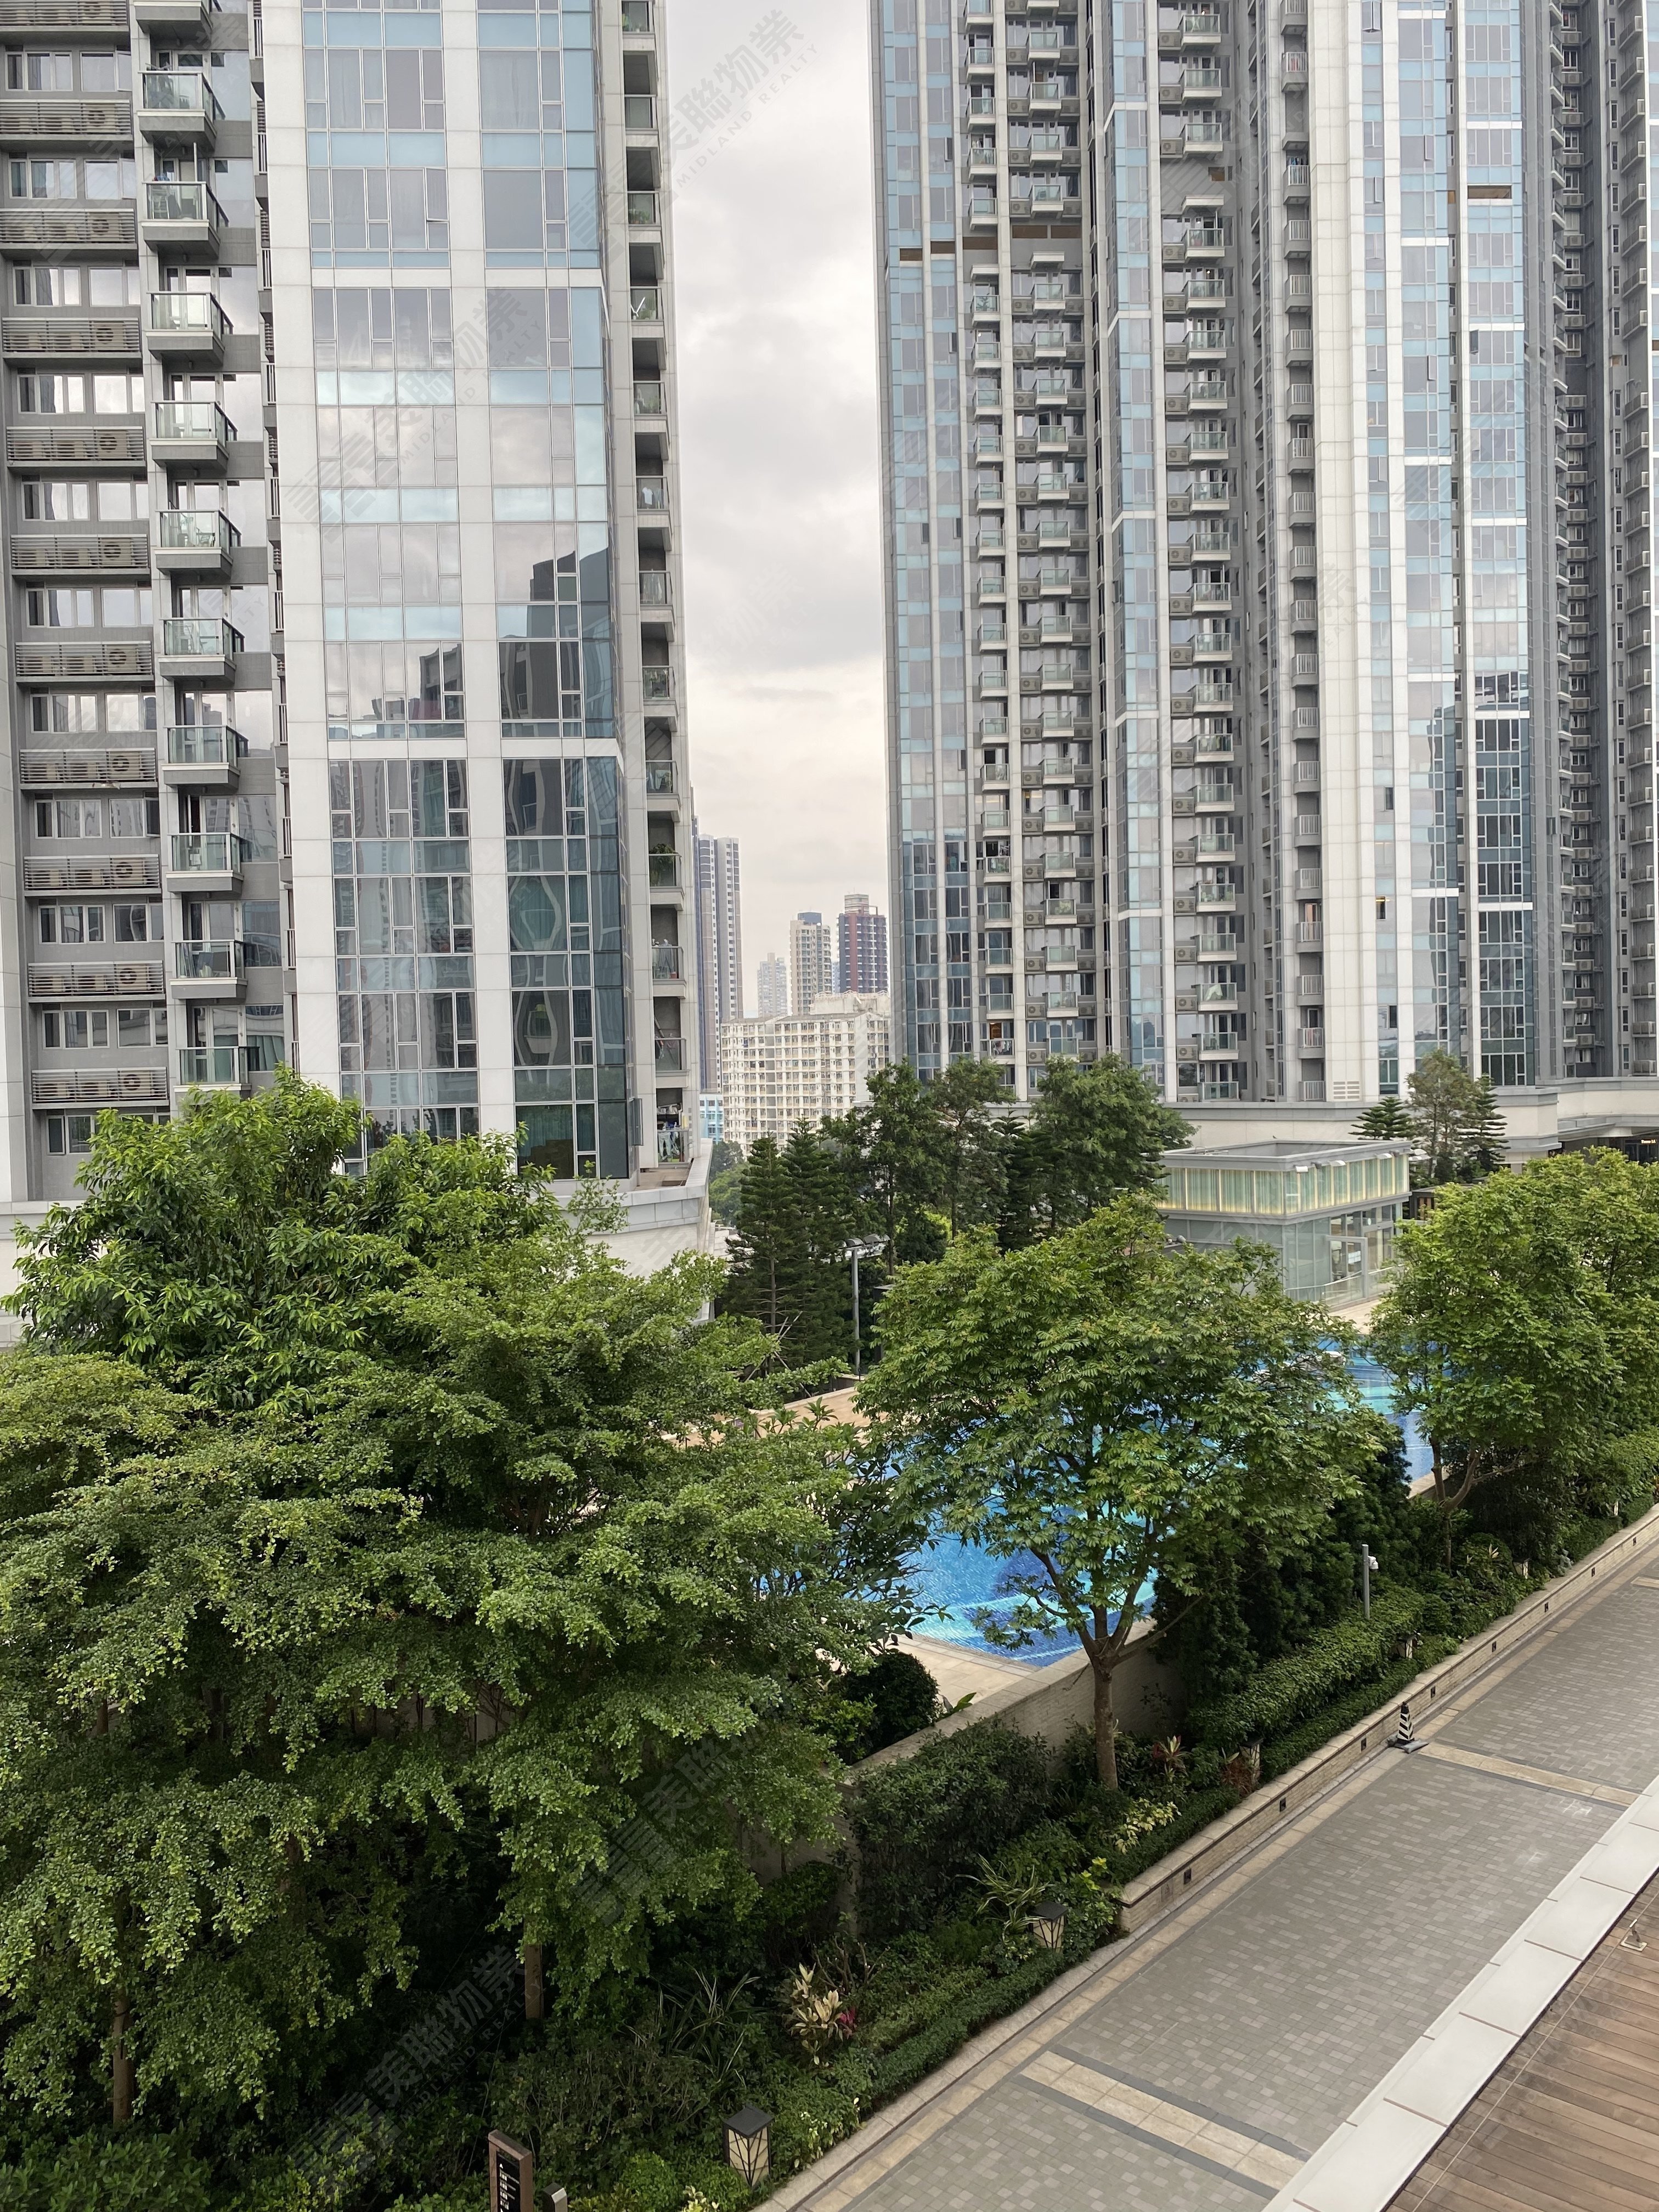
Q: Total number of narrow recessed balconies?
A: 13